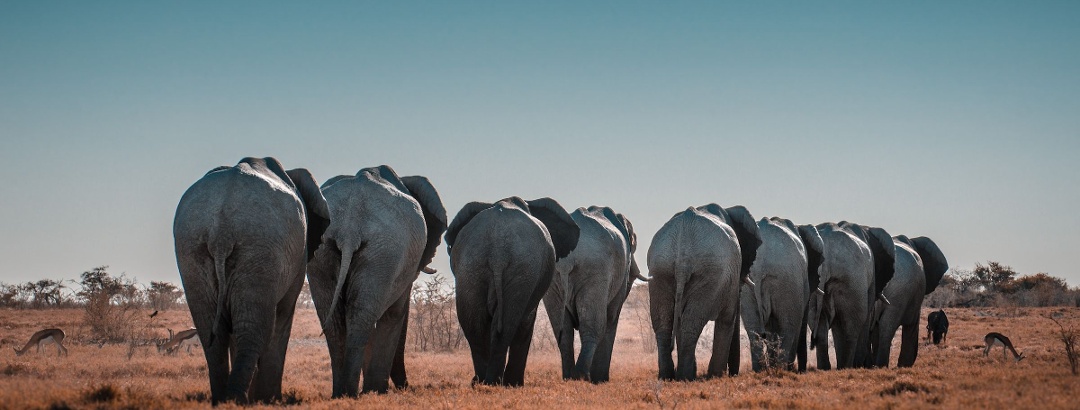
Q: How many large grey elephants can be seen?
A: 8